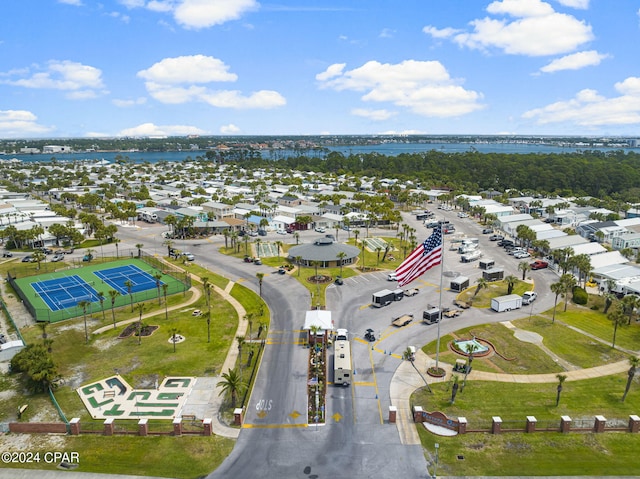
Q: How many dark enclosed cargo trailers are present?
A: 6